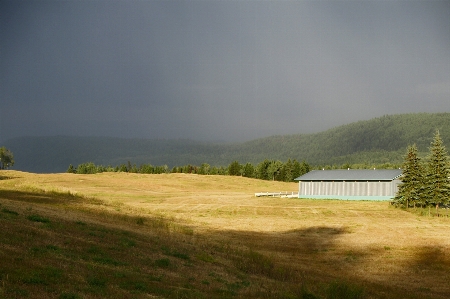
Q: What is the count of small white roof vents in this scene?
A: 4